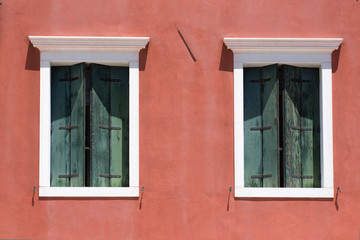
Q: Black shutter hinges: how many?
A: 12